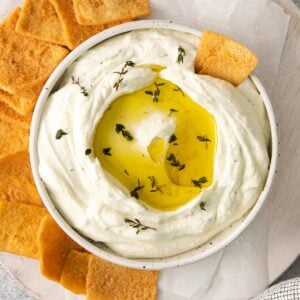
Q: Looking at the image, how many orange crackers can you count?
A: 12